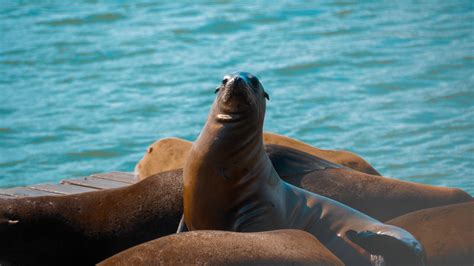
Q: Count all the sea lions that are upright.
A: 1